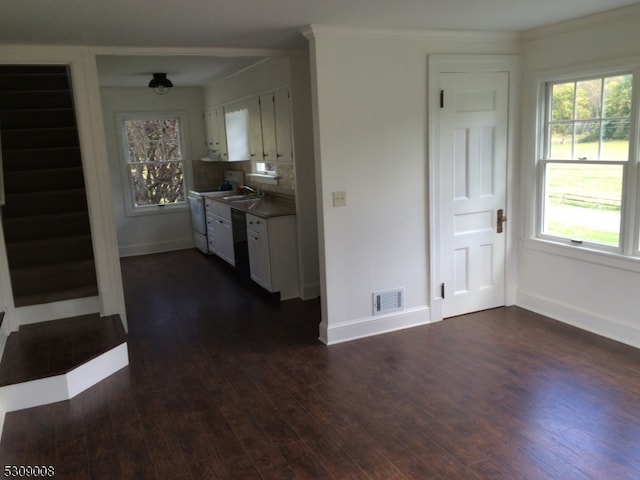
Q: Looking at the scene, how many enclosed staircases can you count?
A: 1